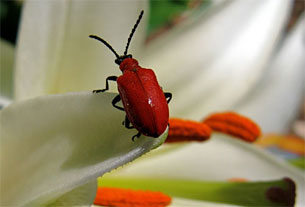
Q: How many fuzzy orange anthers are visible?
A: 3